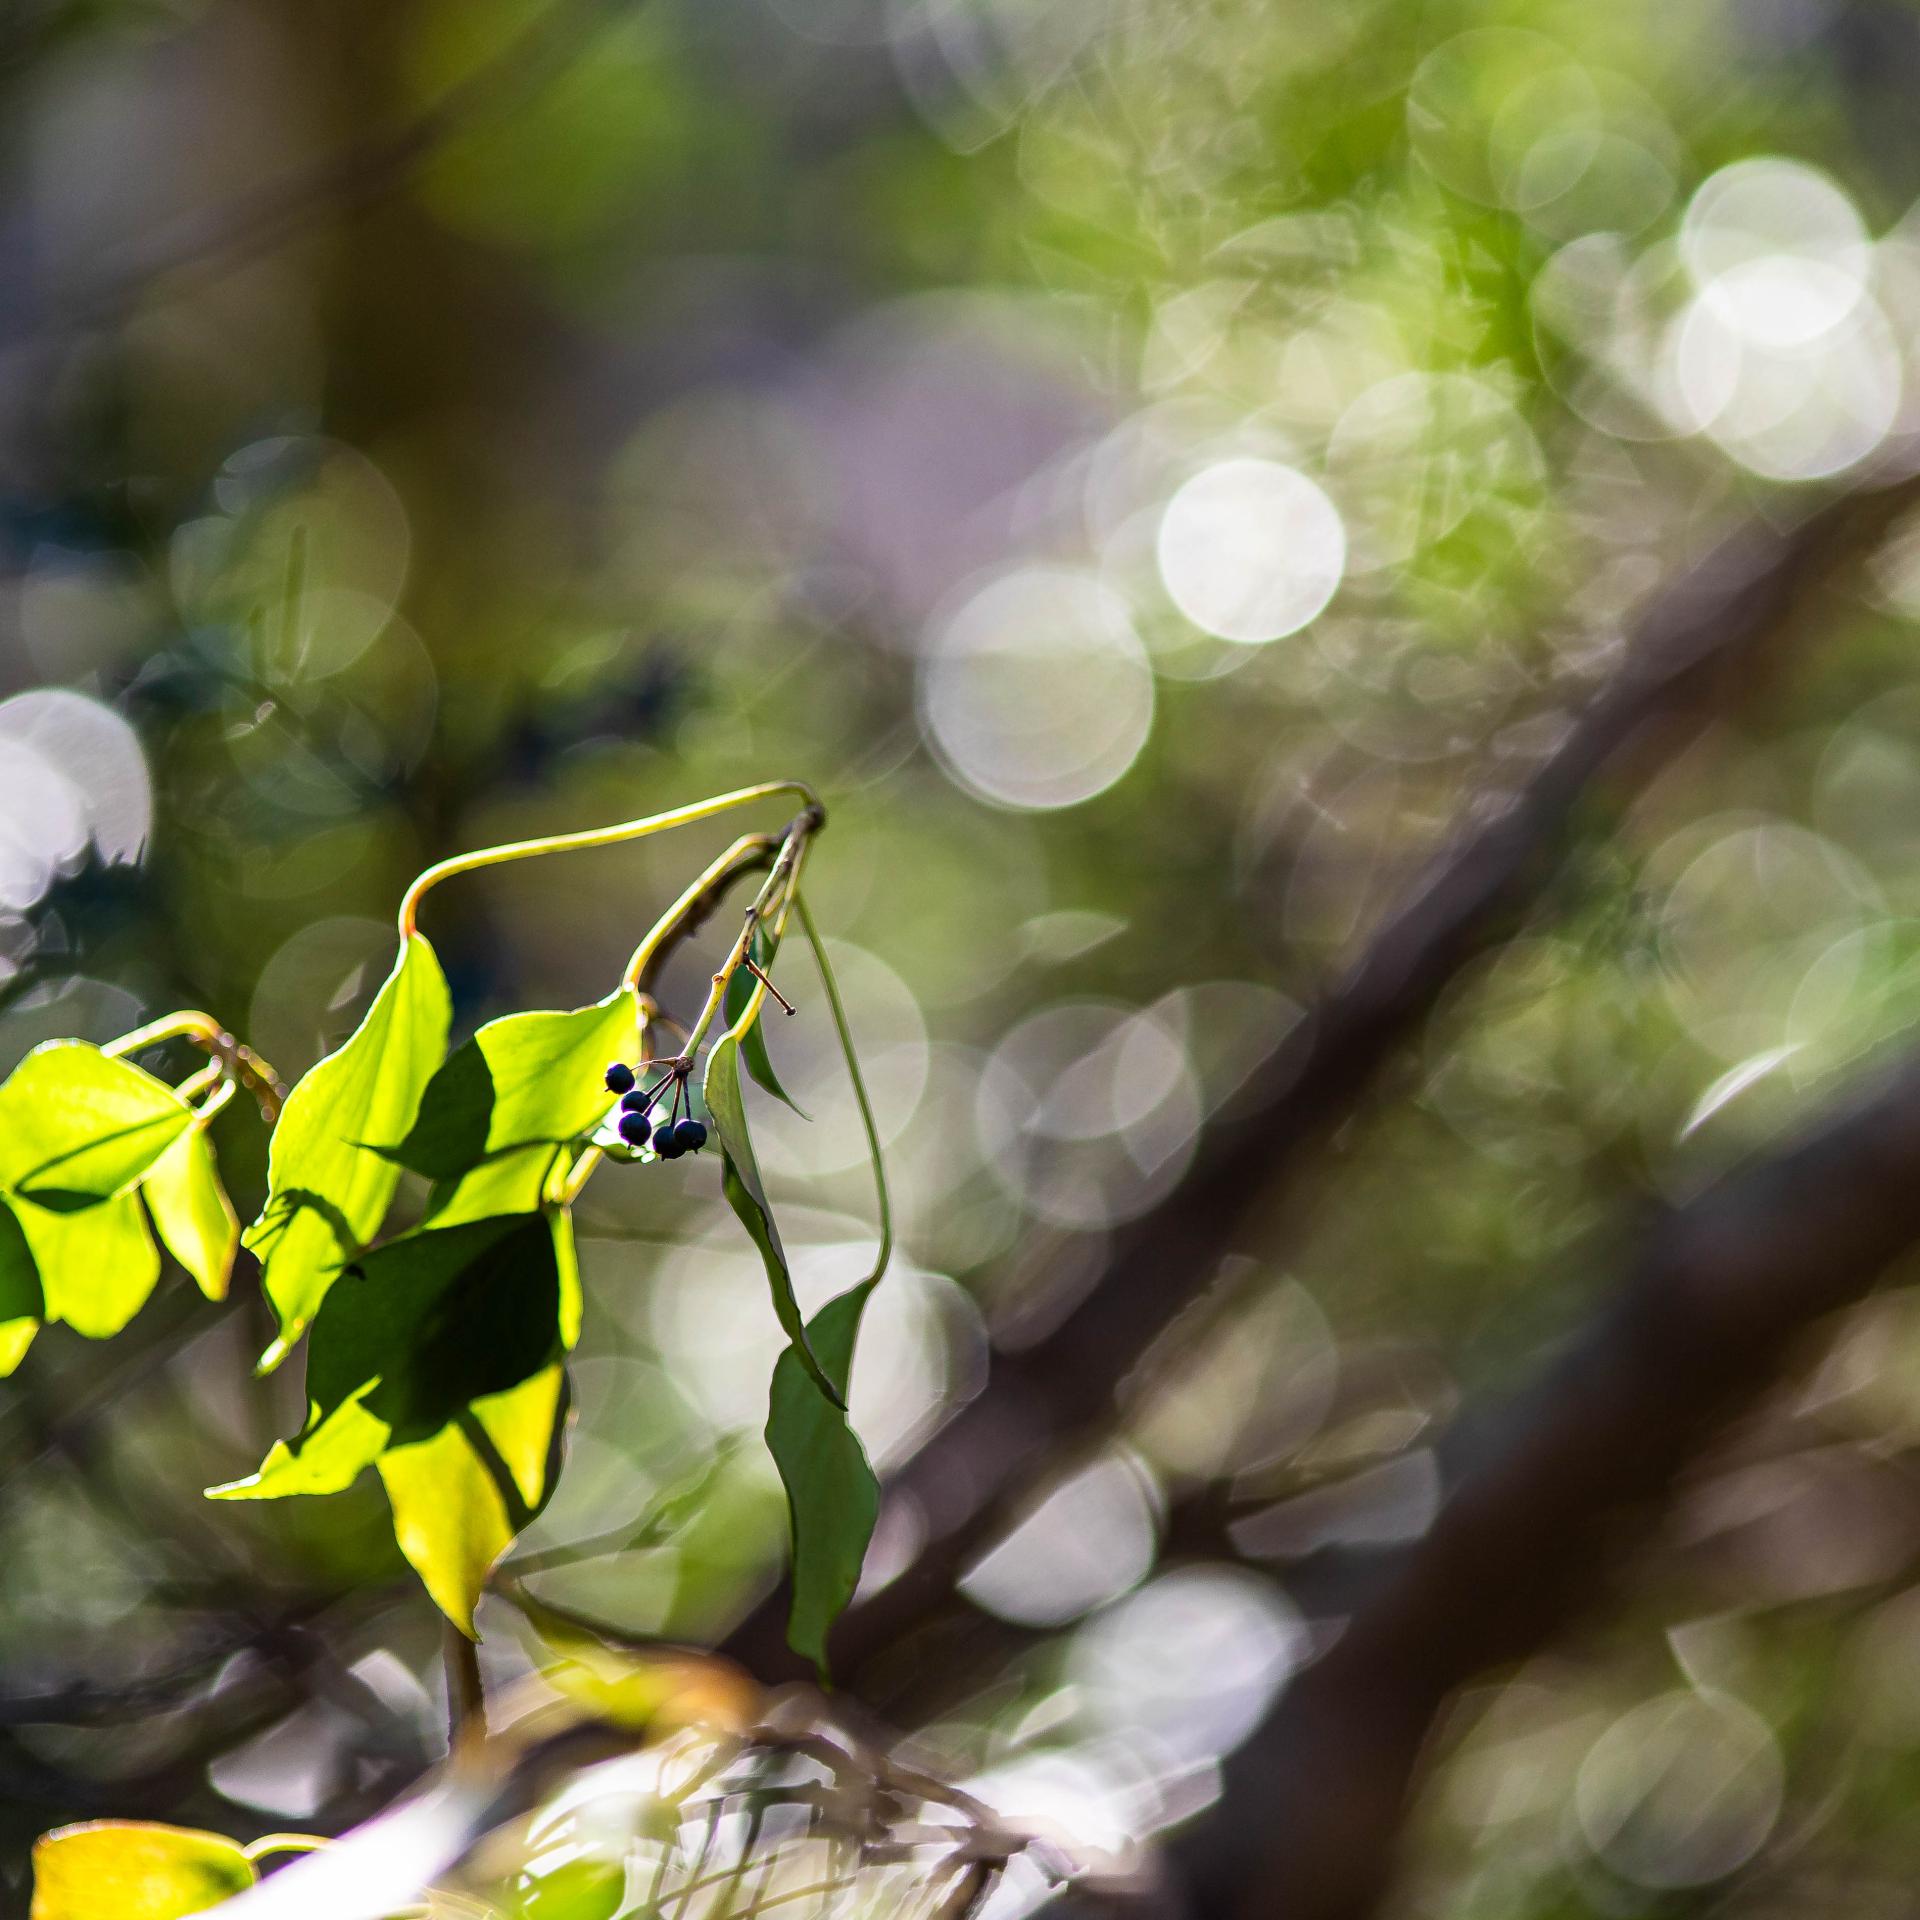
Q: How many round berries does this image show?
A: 5